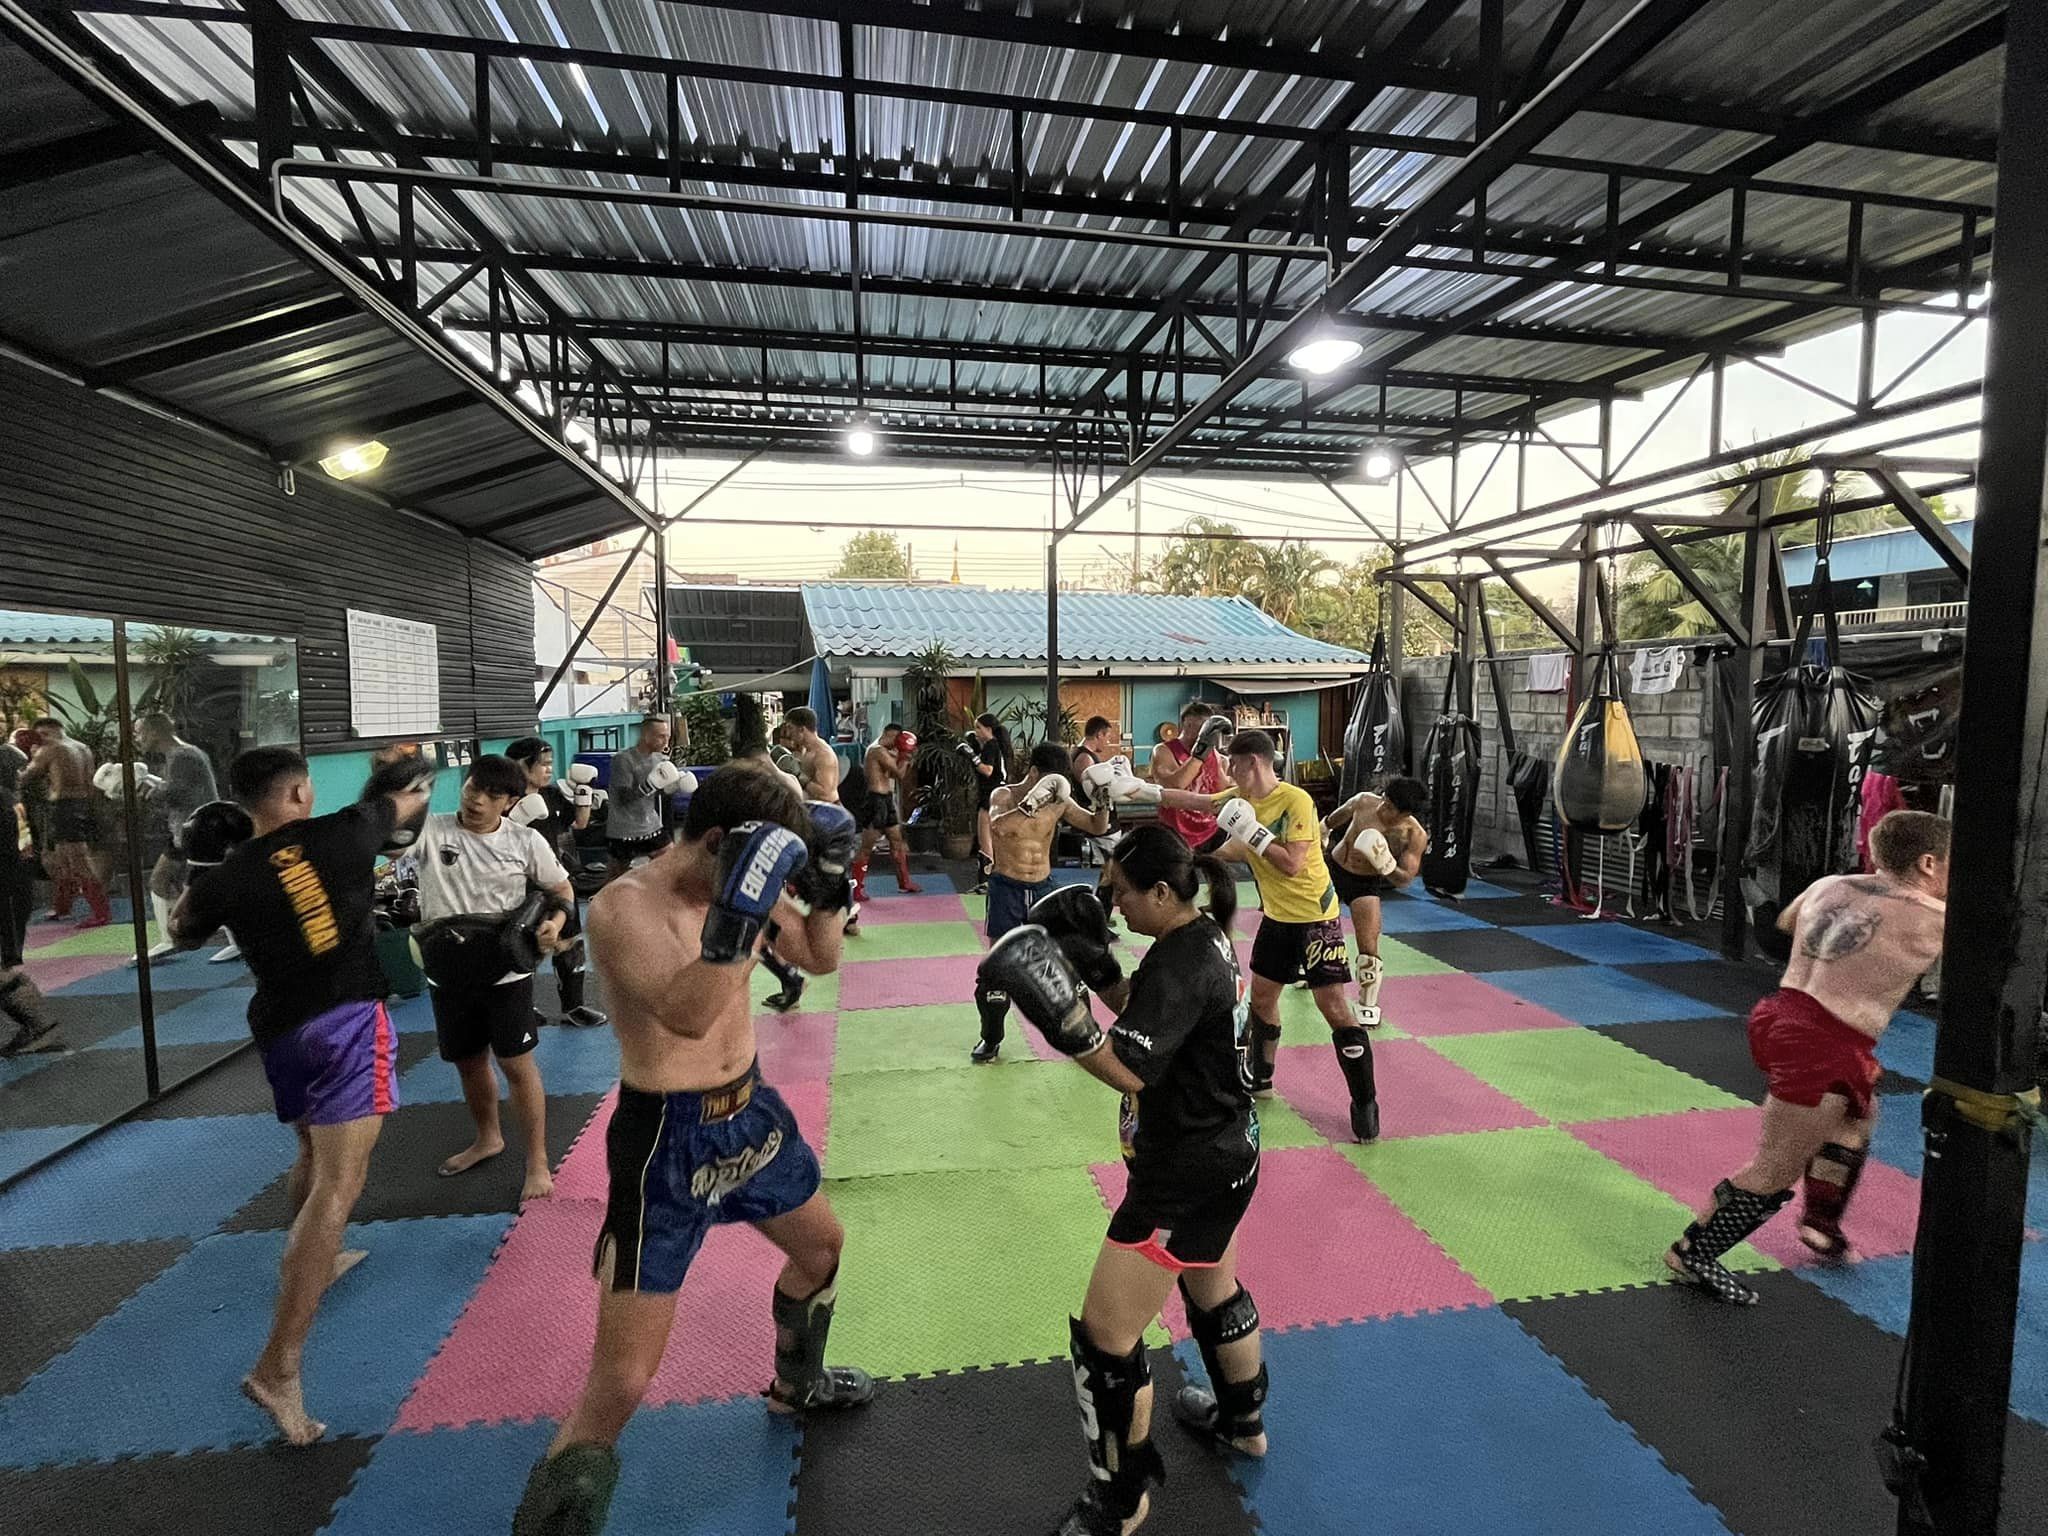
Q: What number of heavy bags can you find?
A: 4